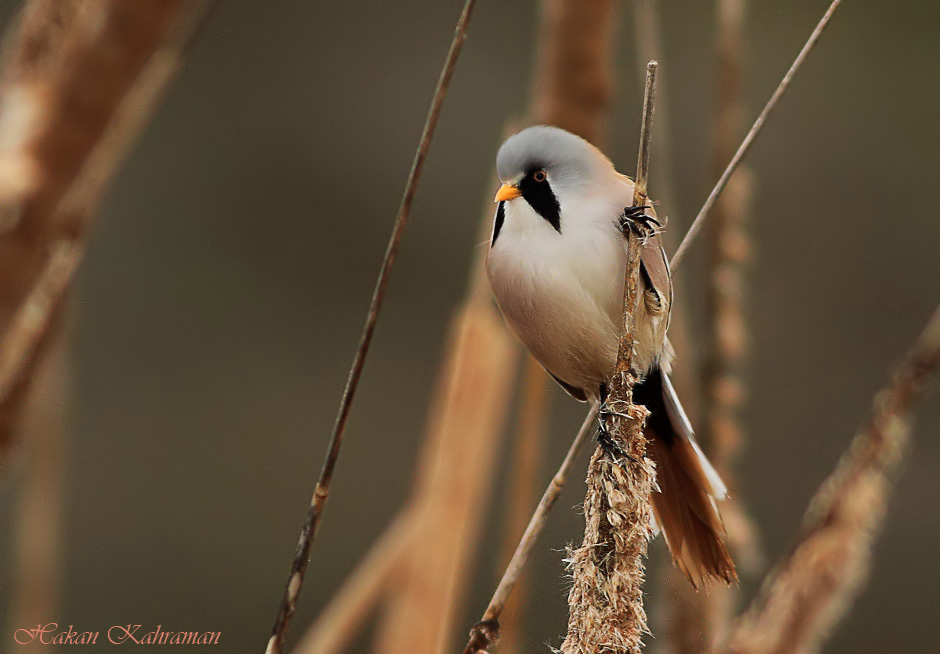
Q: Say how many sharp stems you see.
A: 3